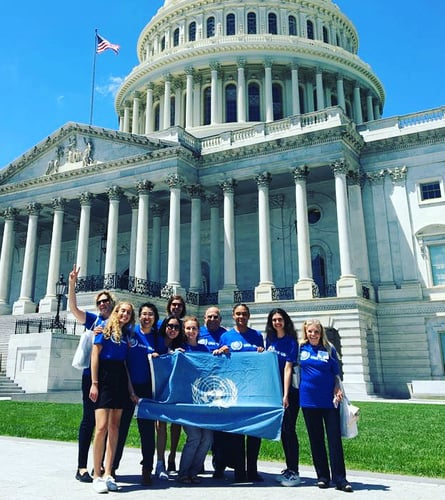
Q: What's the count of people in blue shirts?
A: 10